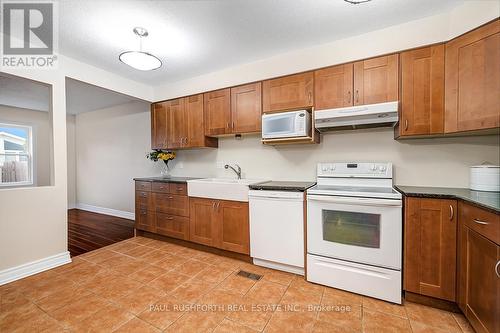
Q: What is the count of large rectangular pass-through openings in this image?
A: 1